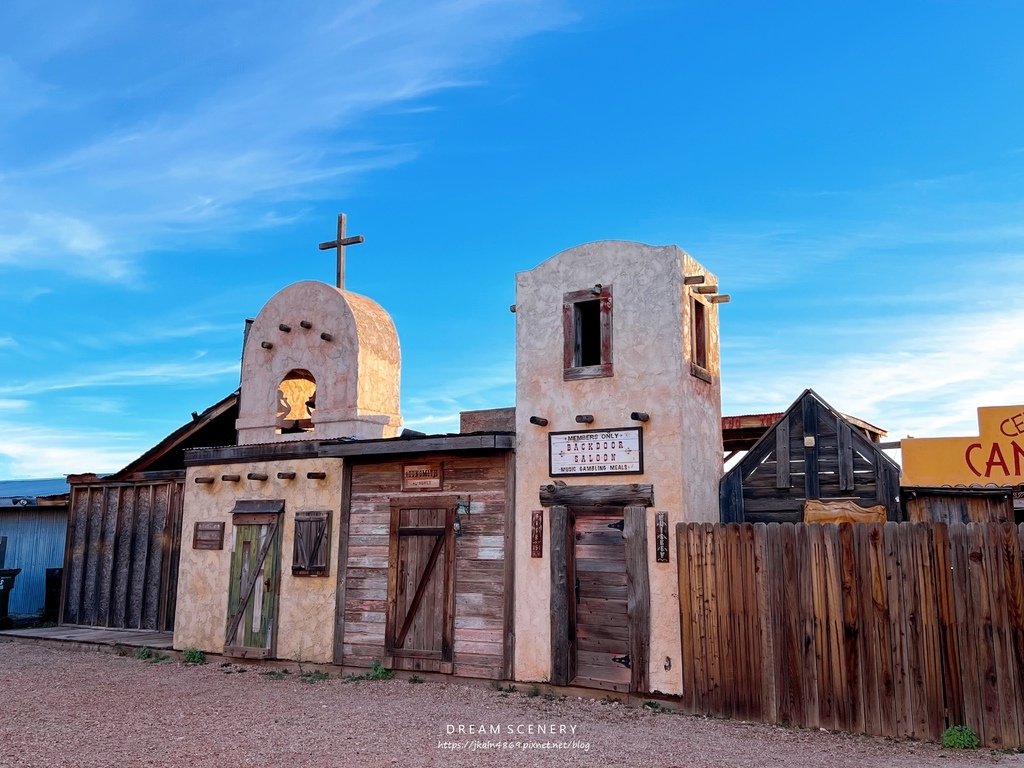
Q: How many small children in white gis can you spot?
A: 0